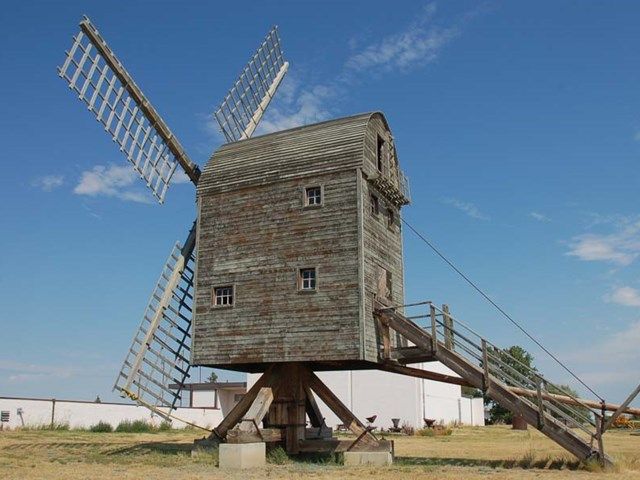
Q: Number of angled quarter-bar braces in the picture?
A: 4